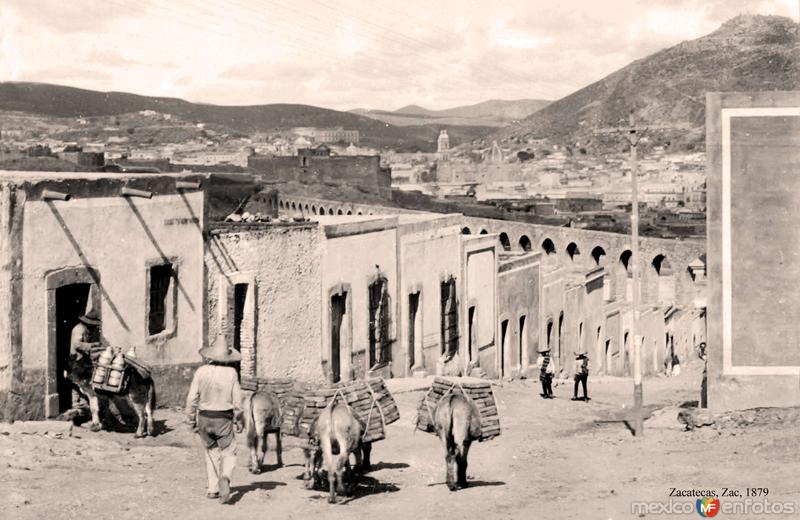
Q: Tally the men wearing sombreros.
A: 4